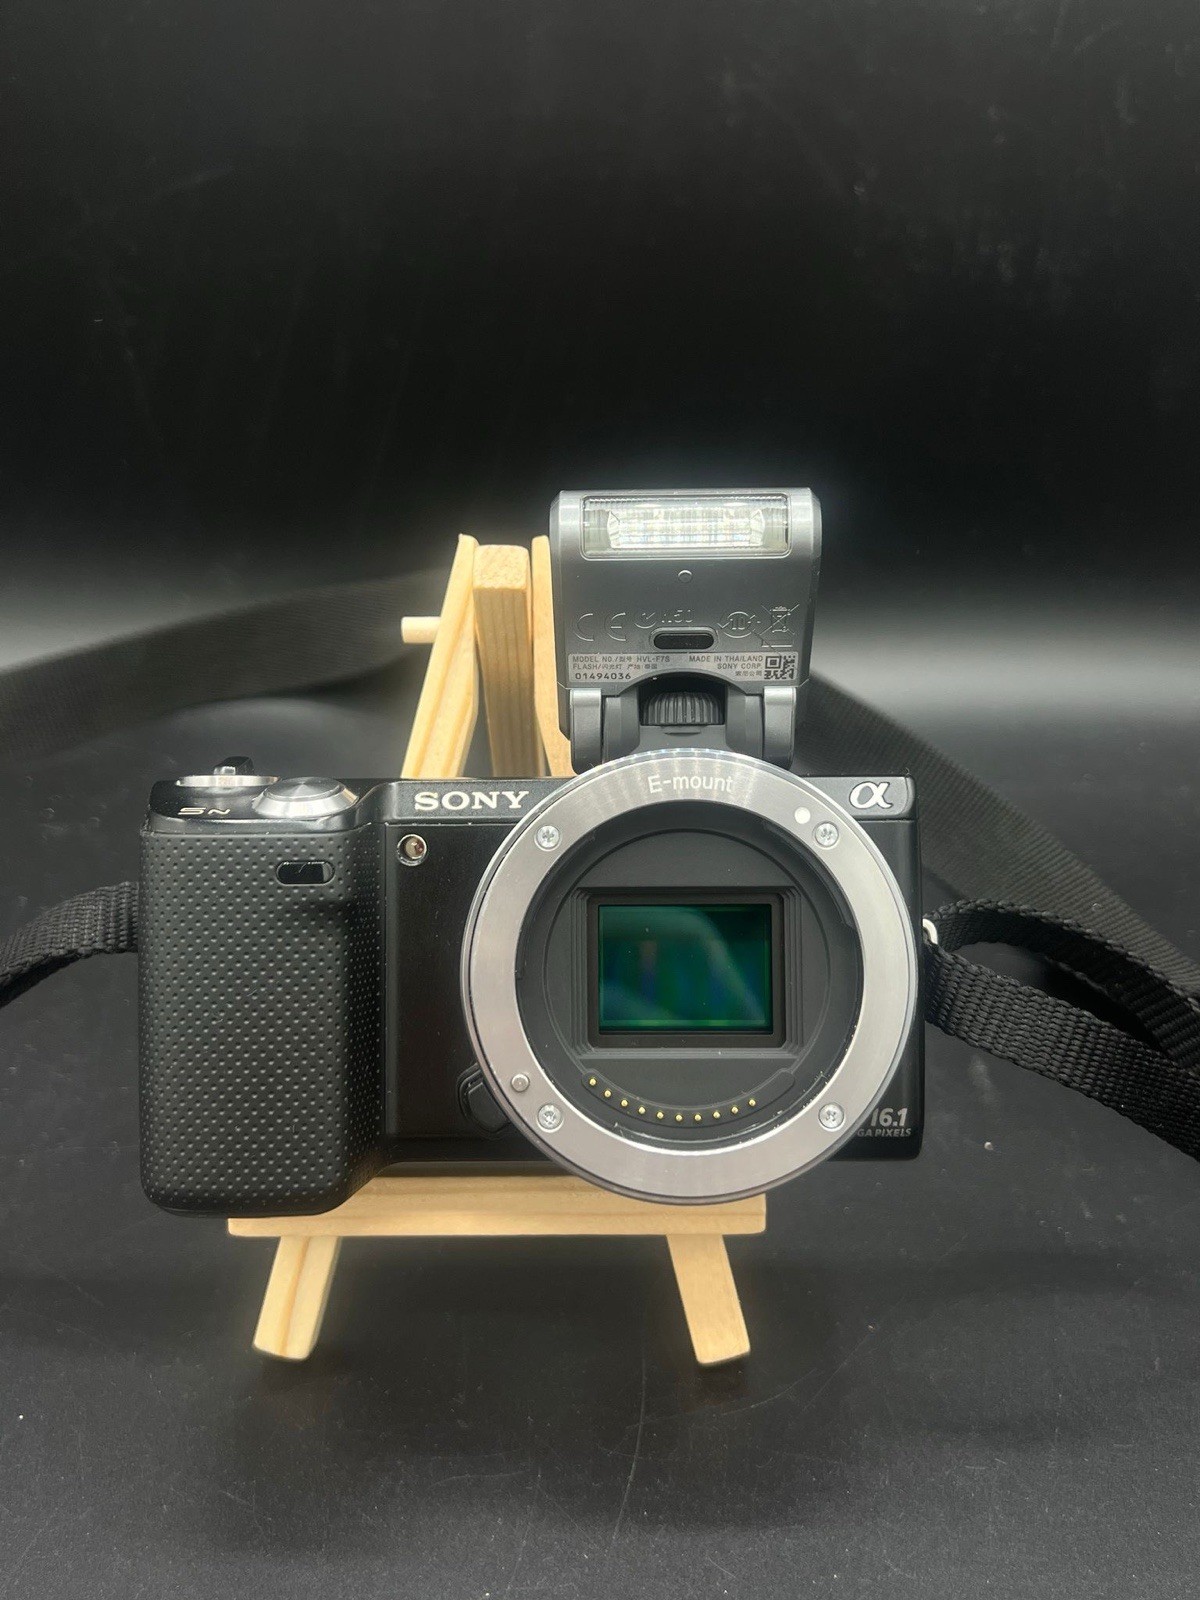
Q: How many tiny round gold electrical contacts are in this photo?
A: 10